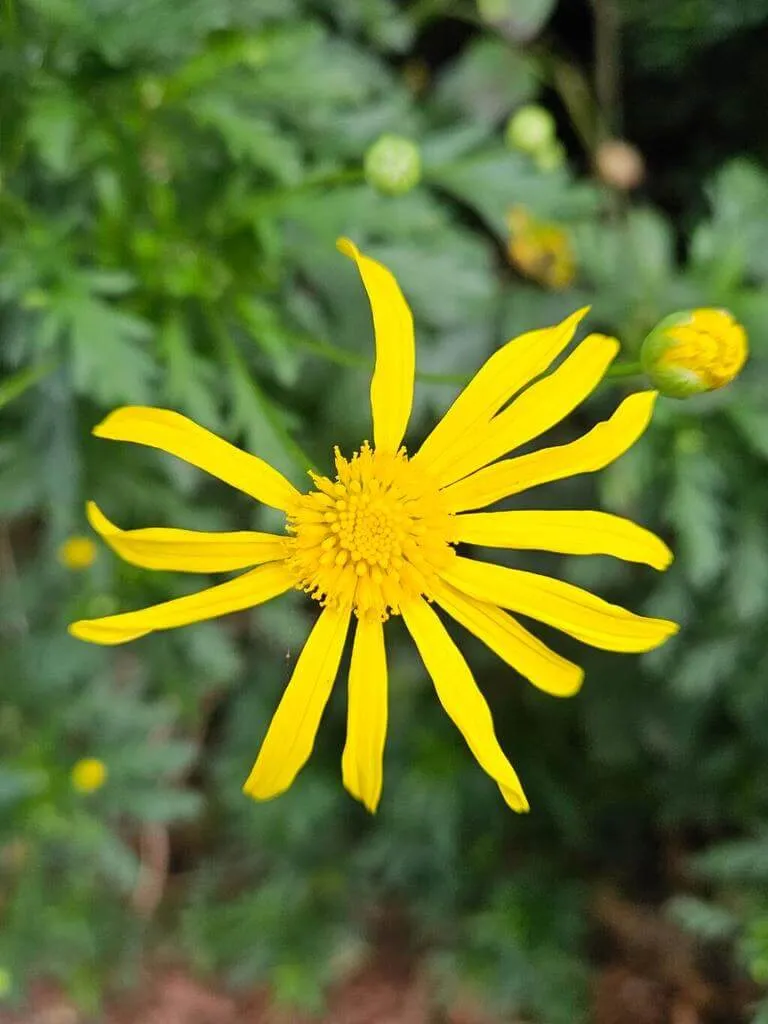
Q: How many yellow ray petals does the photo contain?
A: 13